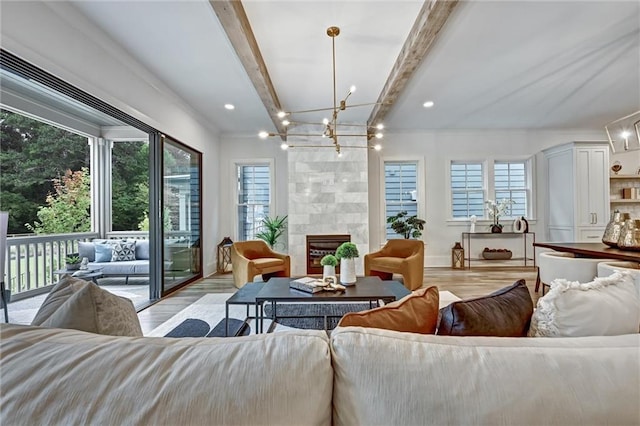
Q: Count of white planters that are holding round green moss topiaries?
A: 2